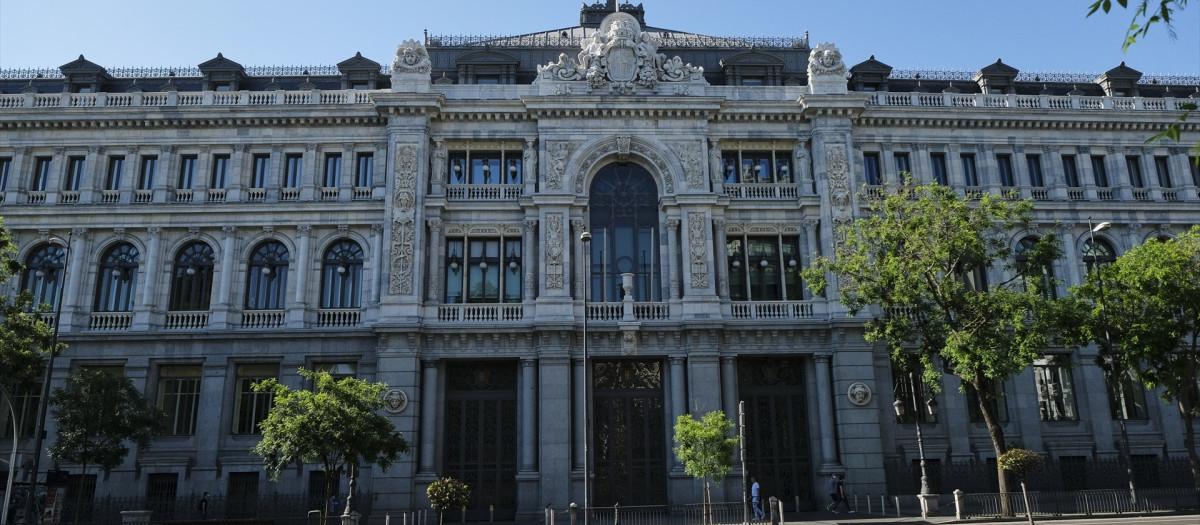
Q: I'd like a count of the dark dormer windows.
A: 8